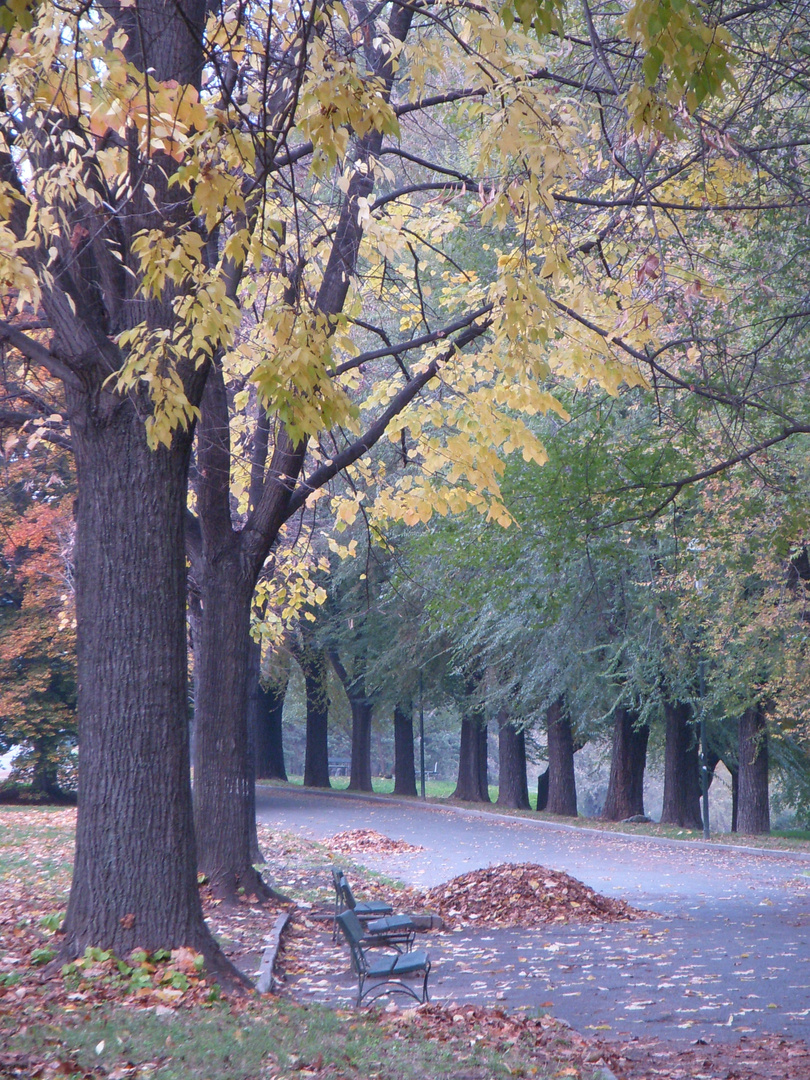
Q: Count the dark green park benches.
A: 3